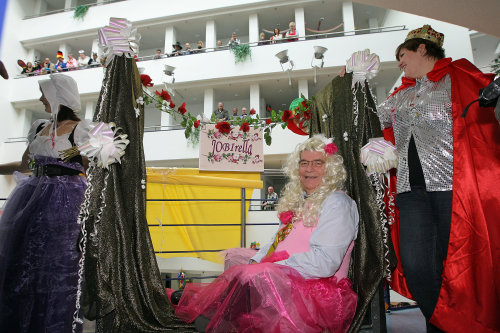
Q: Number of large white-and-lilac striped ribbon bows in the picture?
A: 4